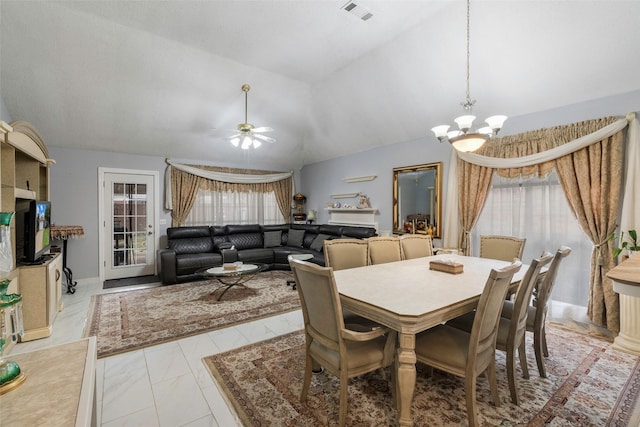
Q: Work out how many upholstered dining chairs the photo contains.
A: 8